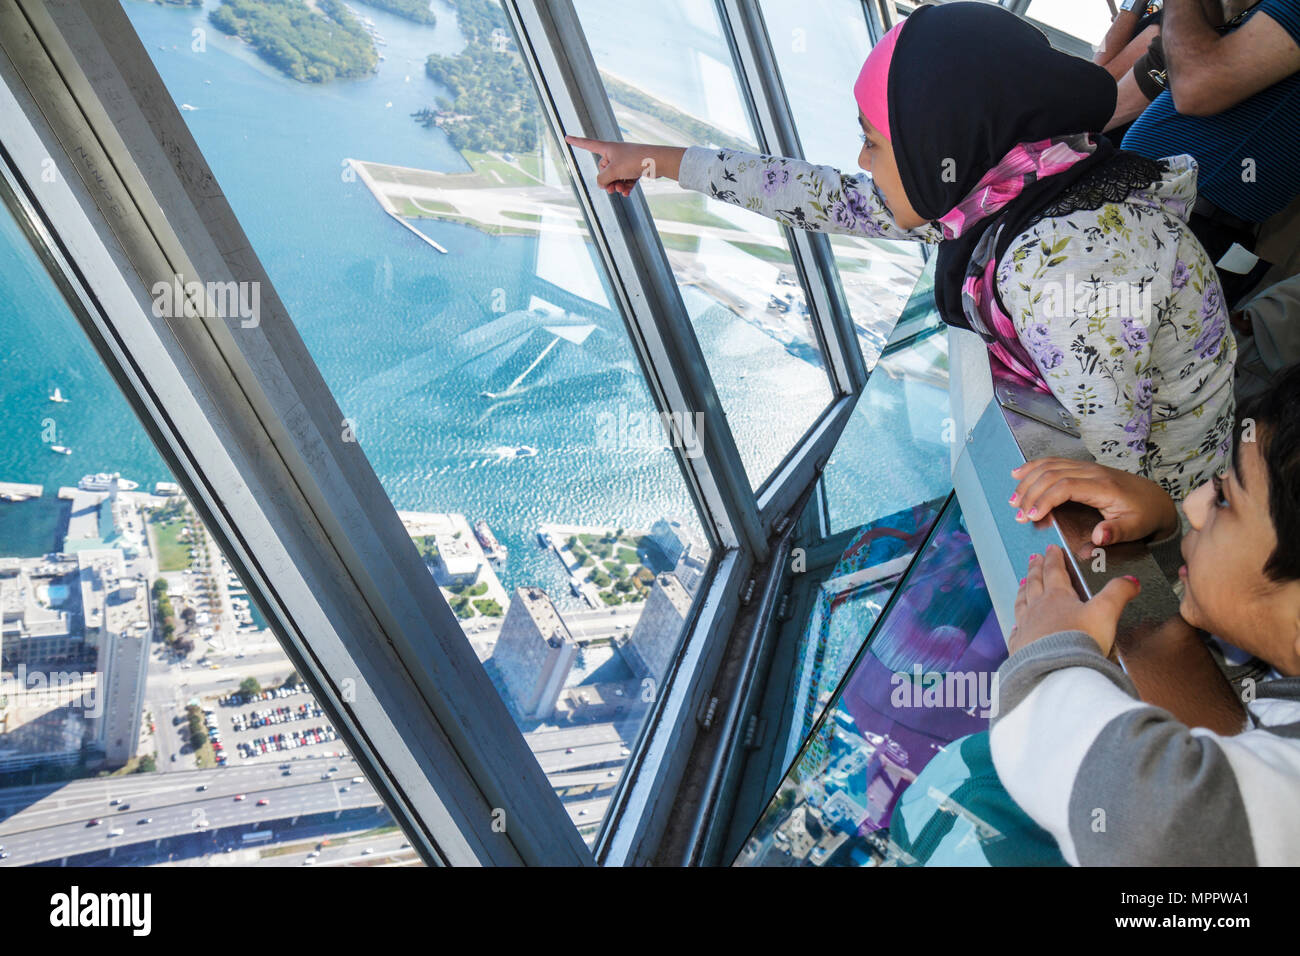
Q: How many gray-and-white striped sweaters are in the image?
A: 1